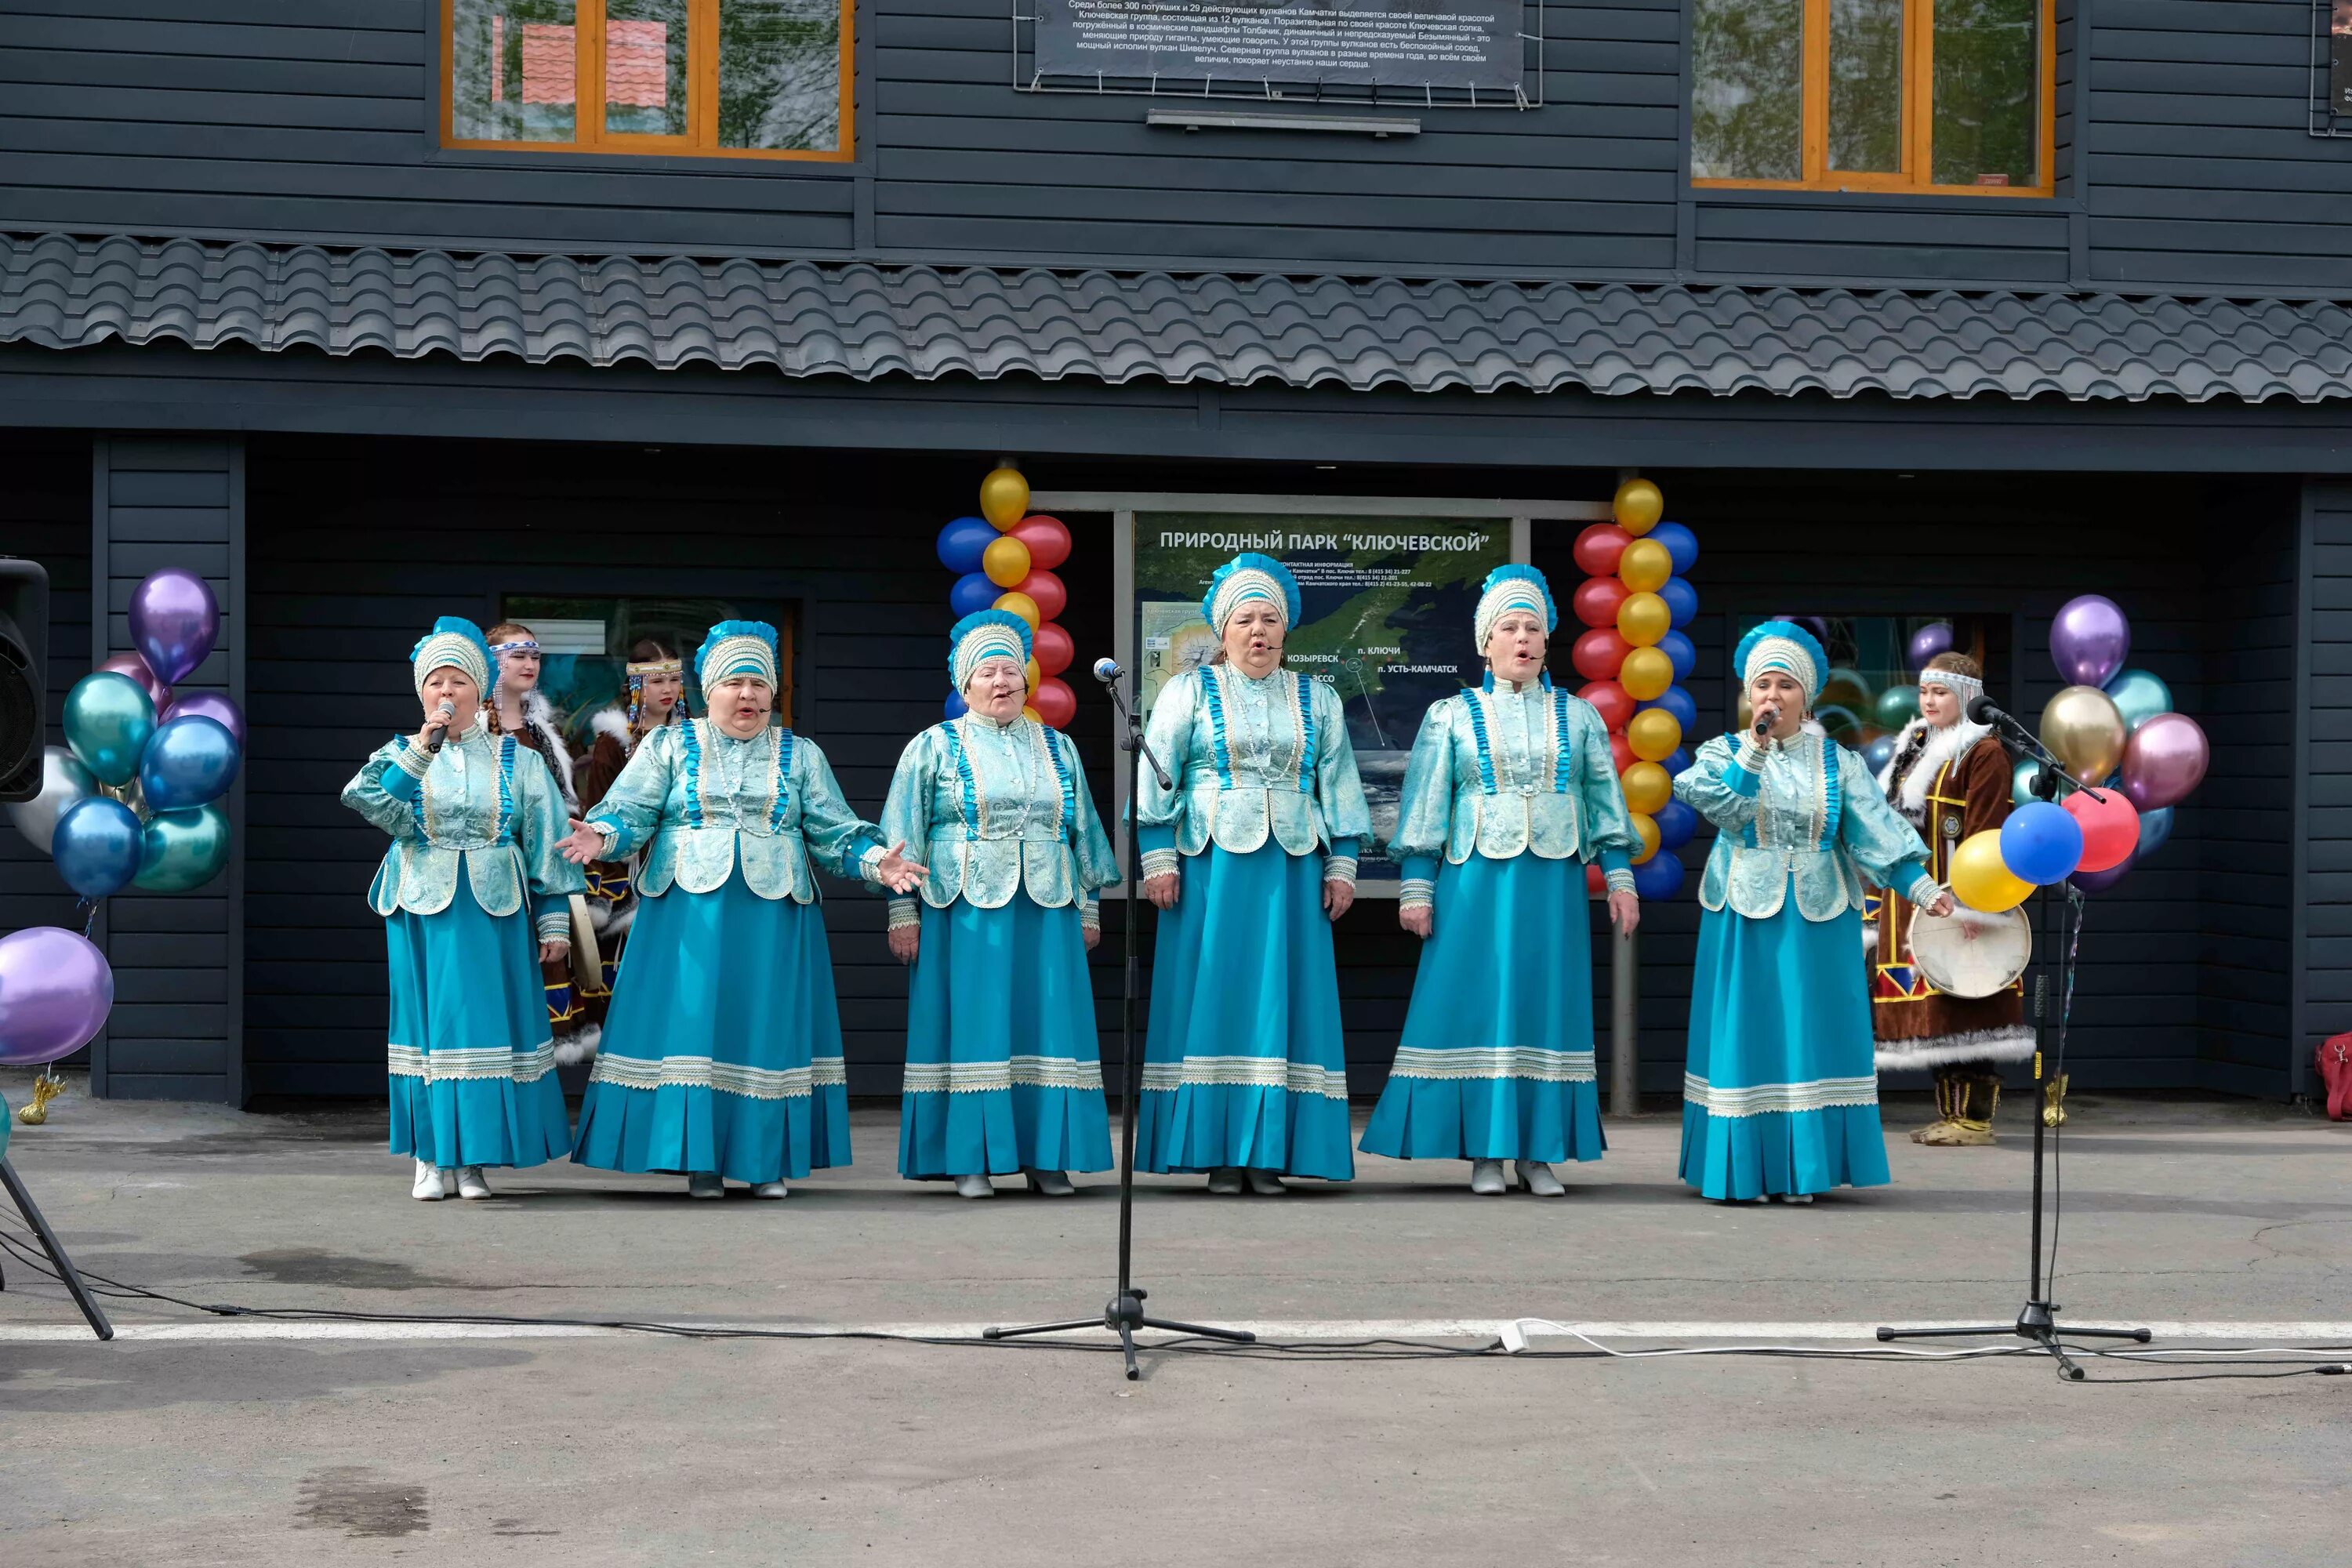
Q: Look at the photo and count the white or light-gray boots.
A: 12